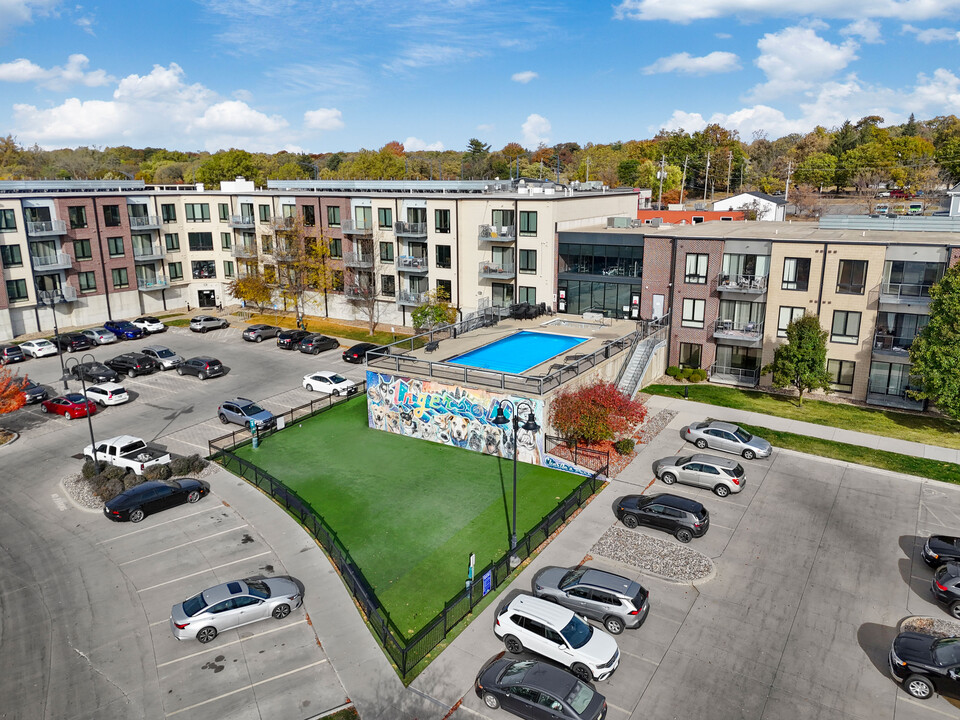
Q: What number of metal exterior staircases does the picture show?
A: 1